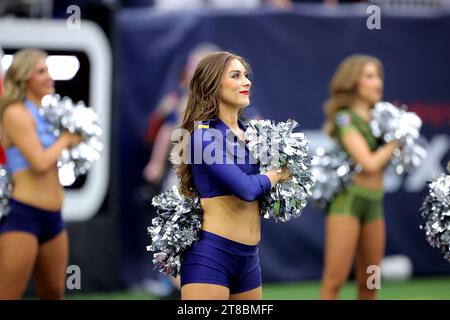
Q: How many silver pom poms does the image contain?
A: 7